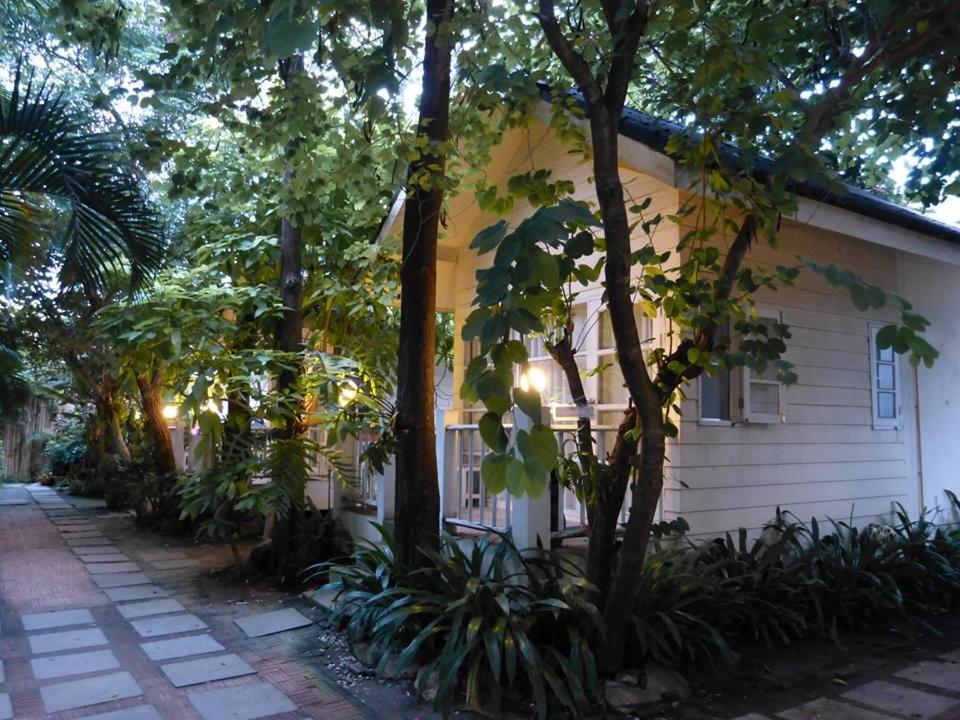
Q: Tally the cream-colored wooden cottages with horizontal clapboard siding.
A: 1